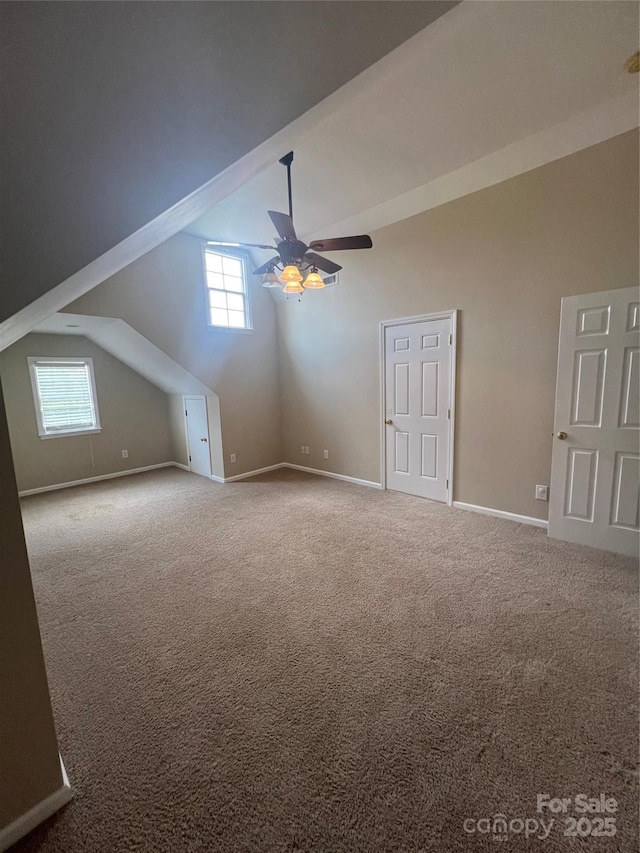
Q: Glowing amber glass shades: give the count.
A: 3